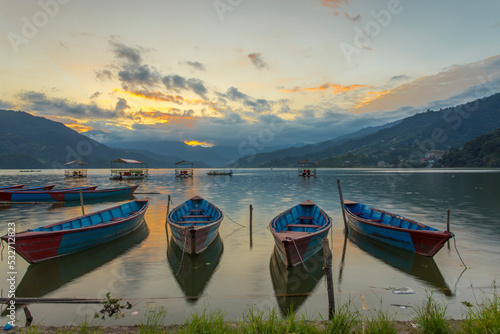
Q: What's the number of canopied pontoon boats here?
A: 4